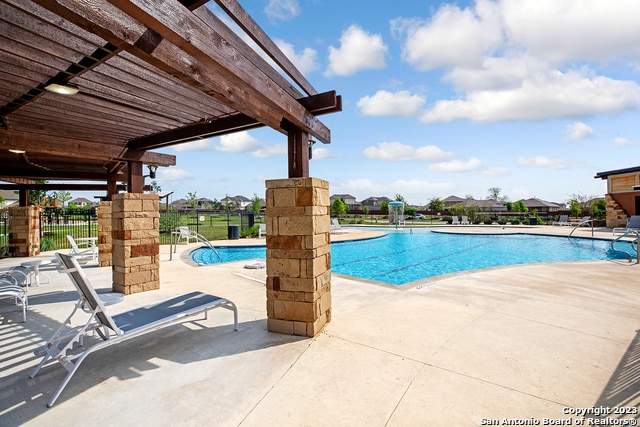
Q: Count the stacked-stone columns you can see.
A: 4